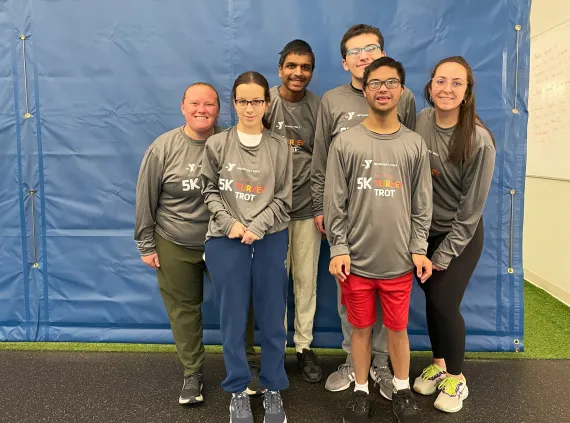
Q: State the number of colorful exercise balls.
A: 0